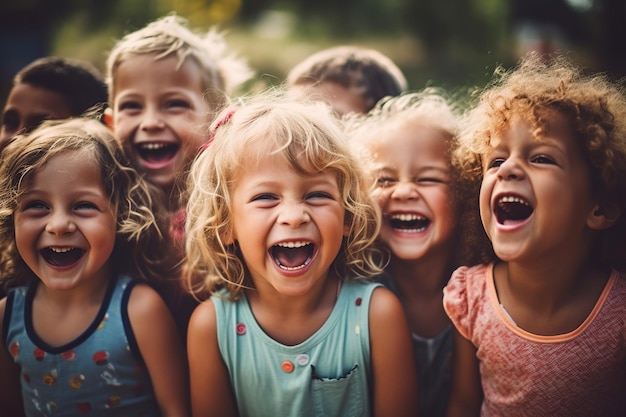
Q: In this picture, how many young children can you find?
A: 7